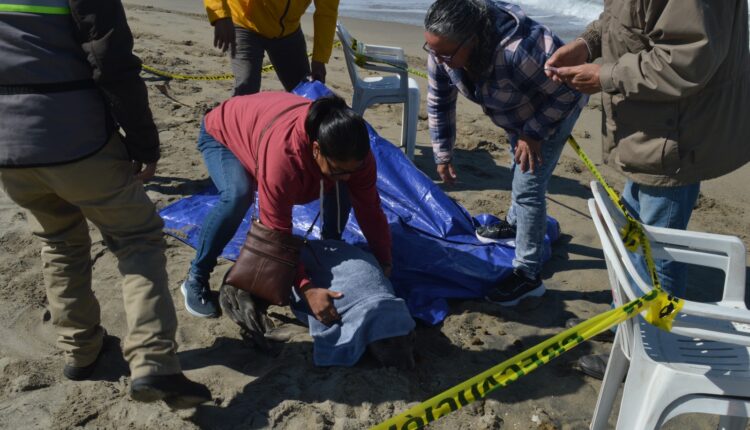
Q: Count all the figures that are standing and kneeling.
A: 5